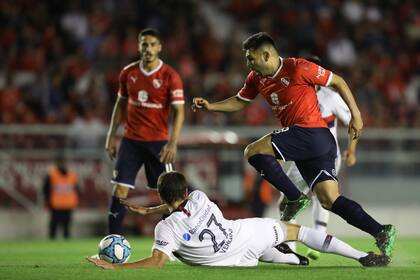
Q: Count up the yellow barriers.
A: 0